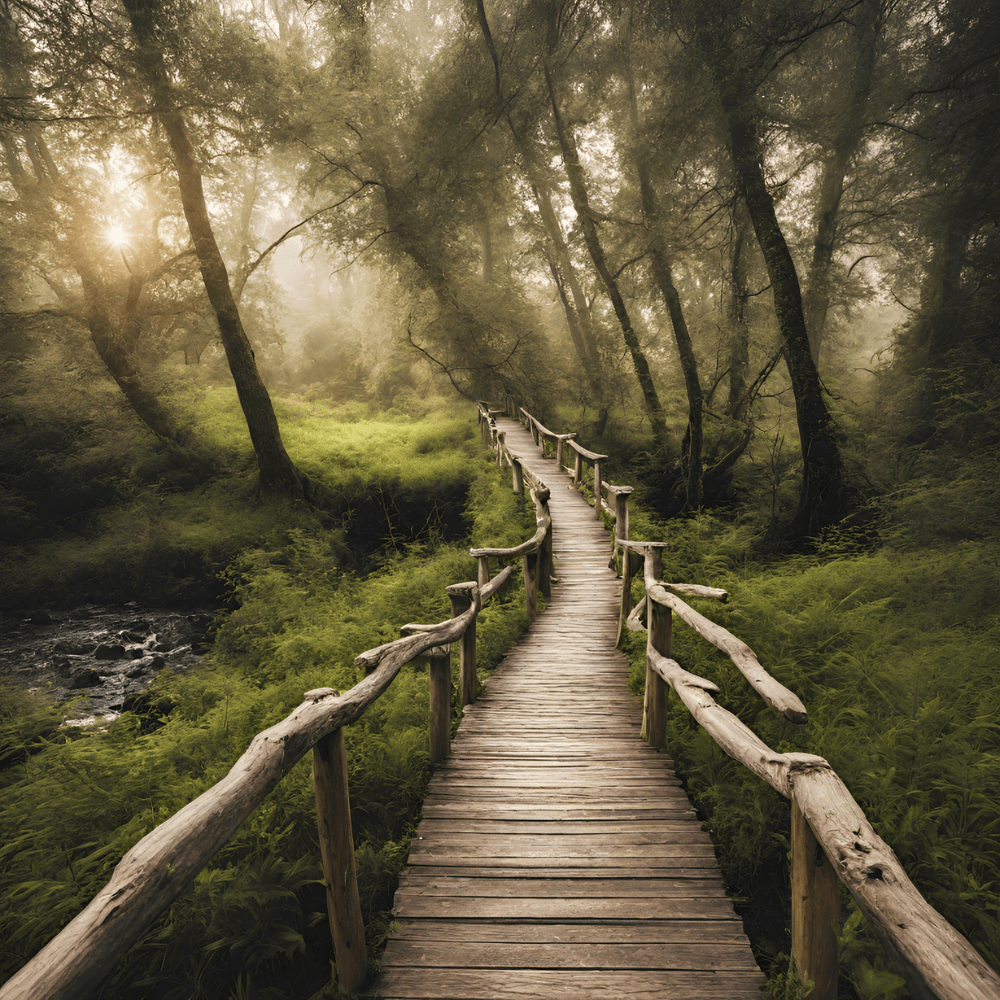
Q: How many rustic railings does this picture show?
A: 2